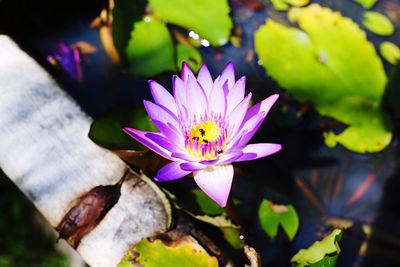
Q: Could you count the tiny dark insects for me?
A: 4